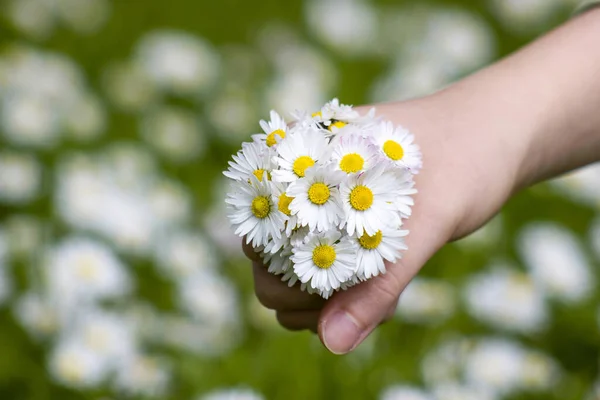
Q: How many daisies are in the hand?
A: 13